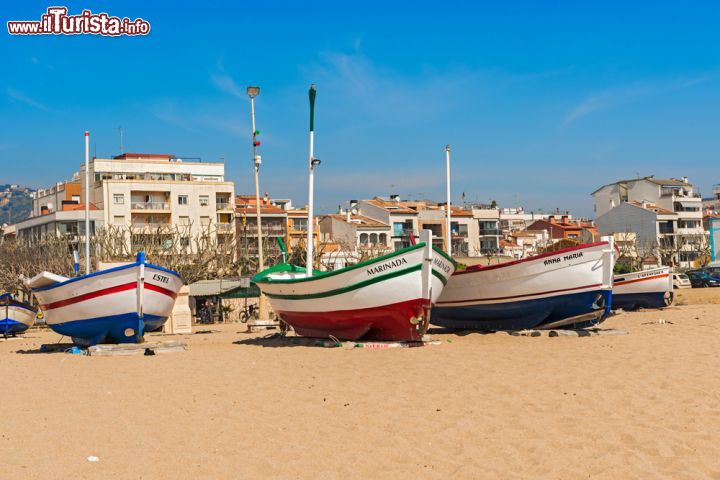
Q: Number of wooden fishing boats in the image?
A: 5